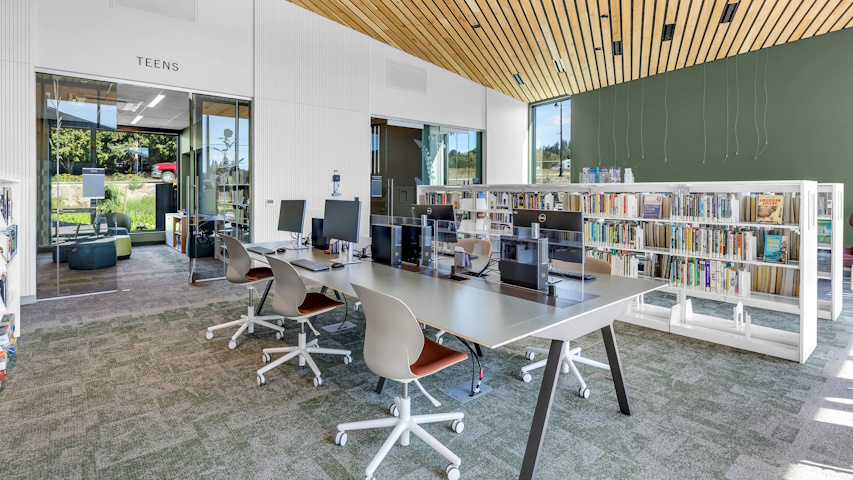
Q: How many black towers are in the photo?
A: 4